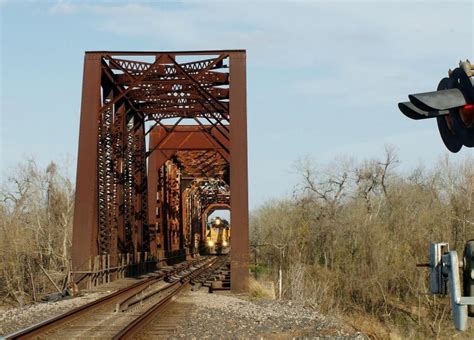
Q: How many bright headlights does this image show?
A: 3